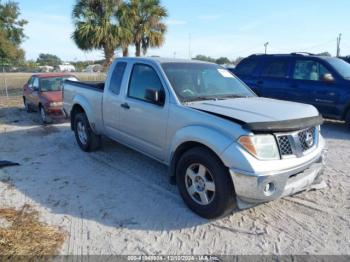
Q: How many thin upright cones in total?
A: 0